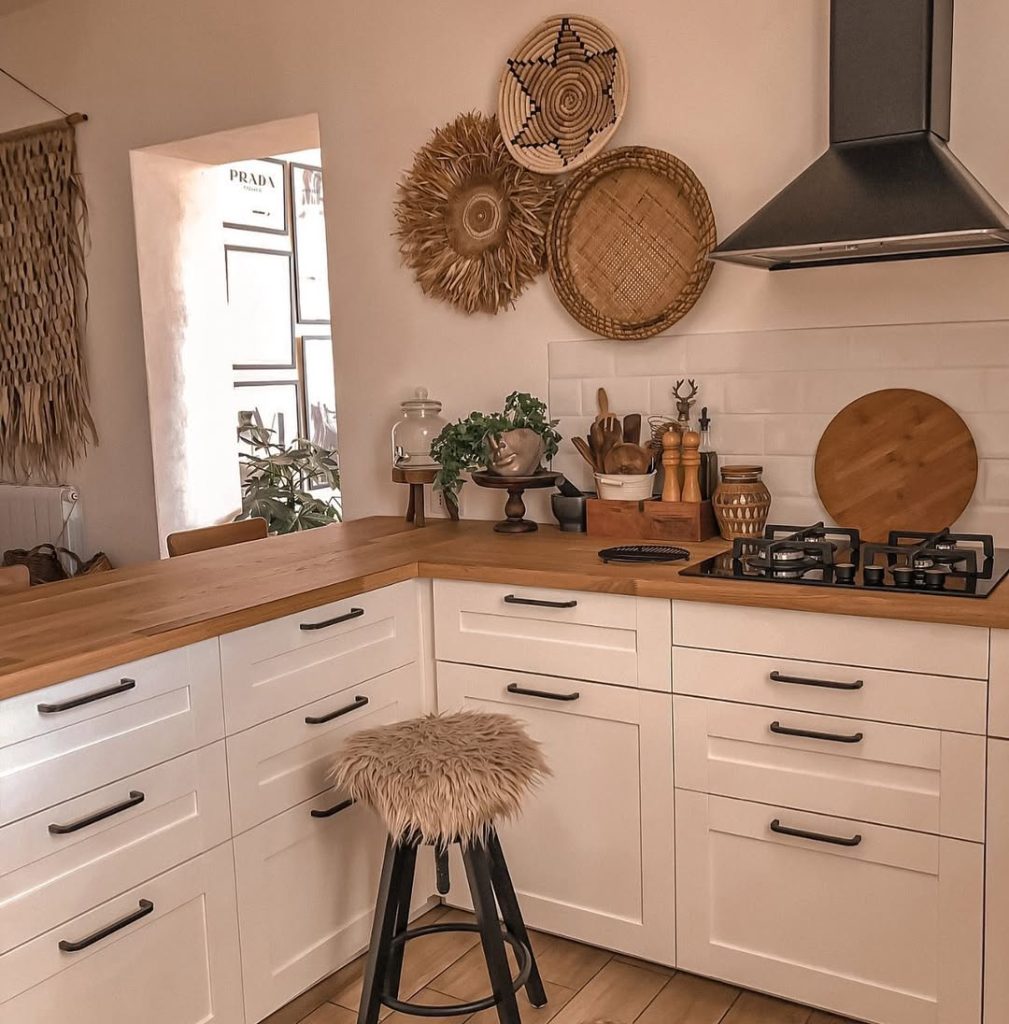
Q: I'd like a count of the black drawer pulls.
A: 11